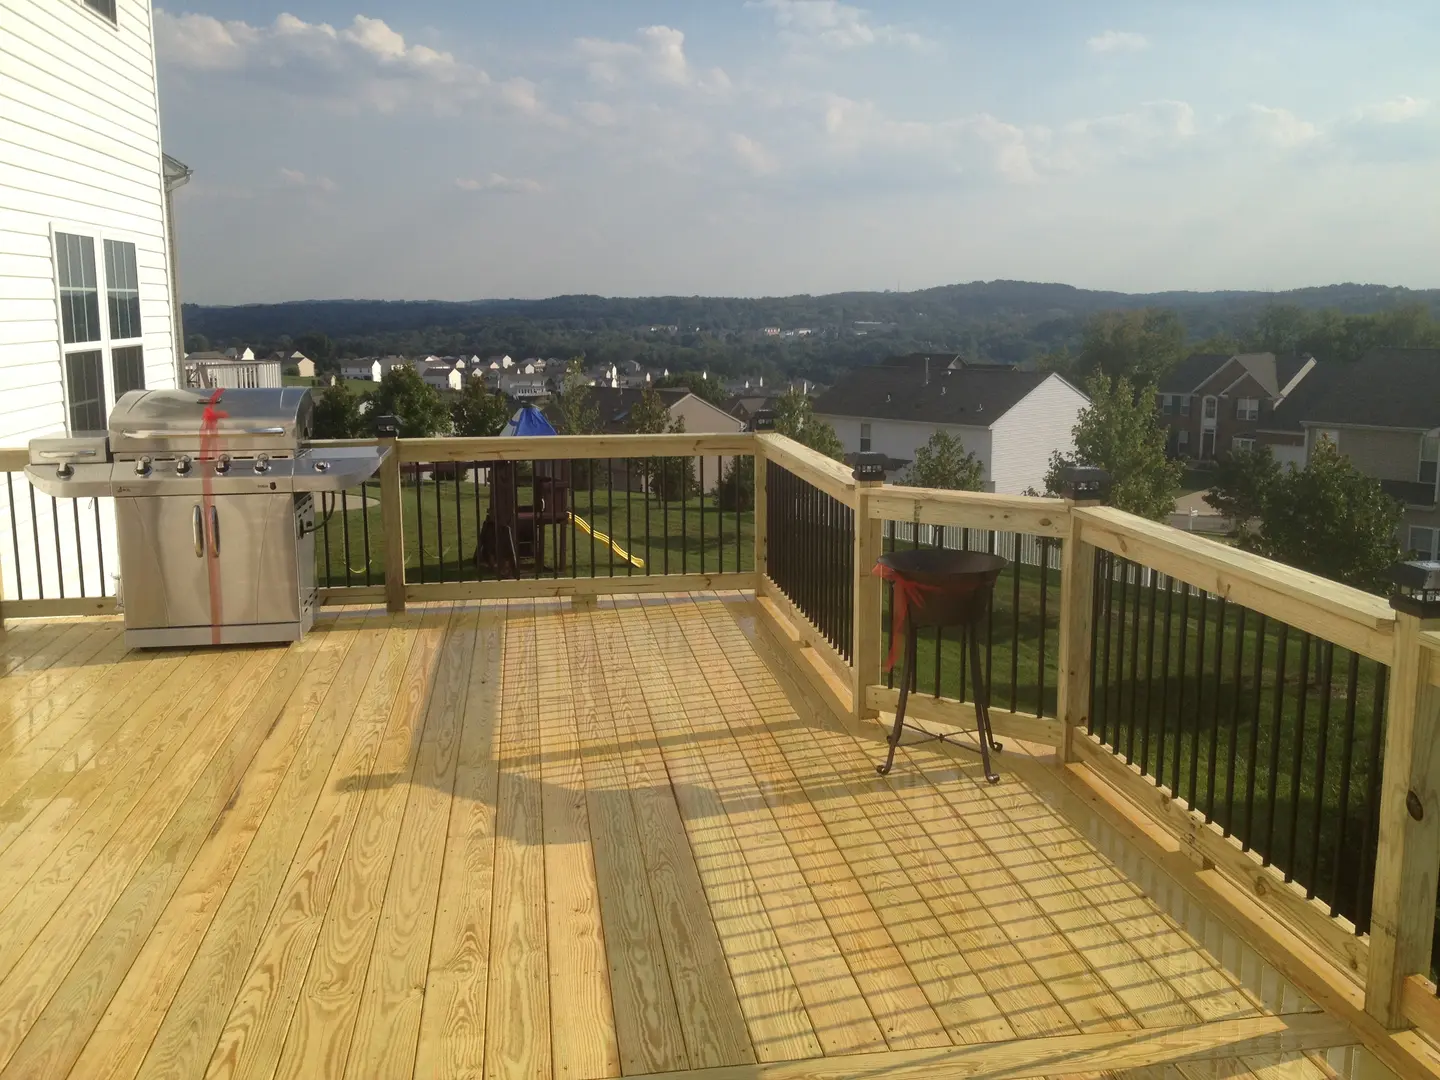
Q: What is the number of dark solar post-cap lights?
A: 5